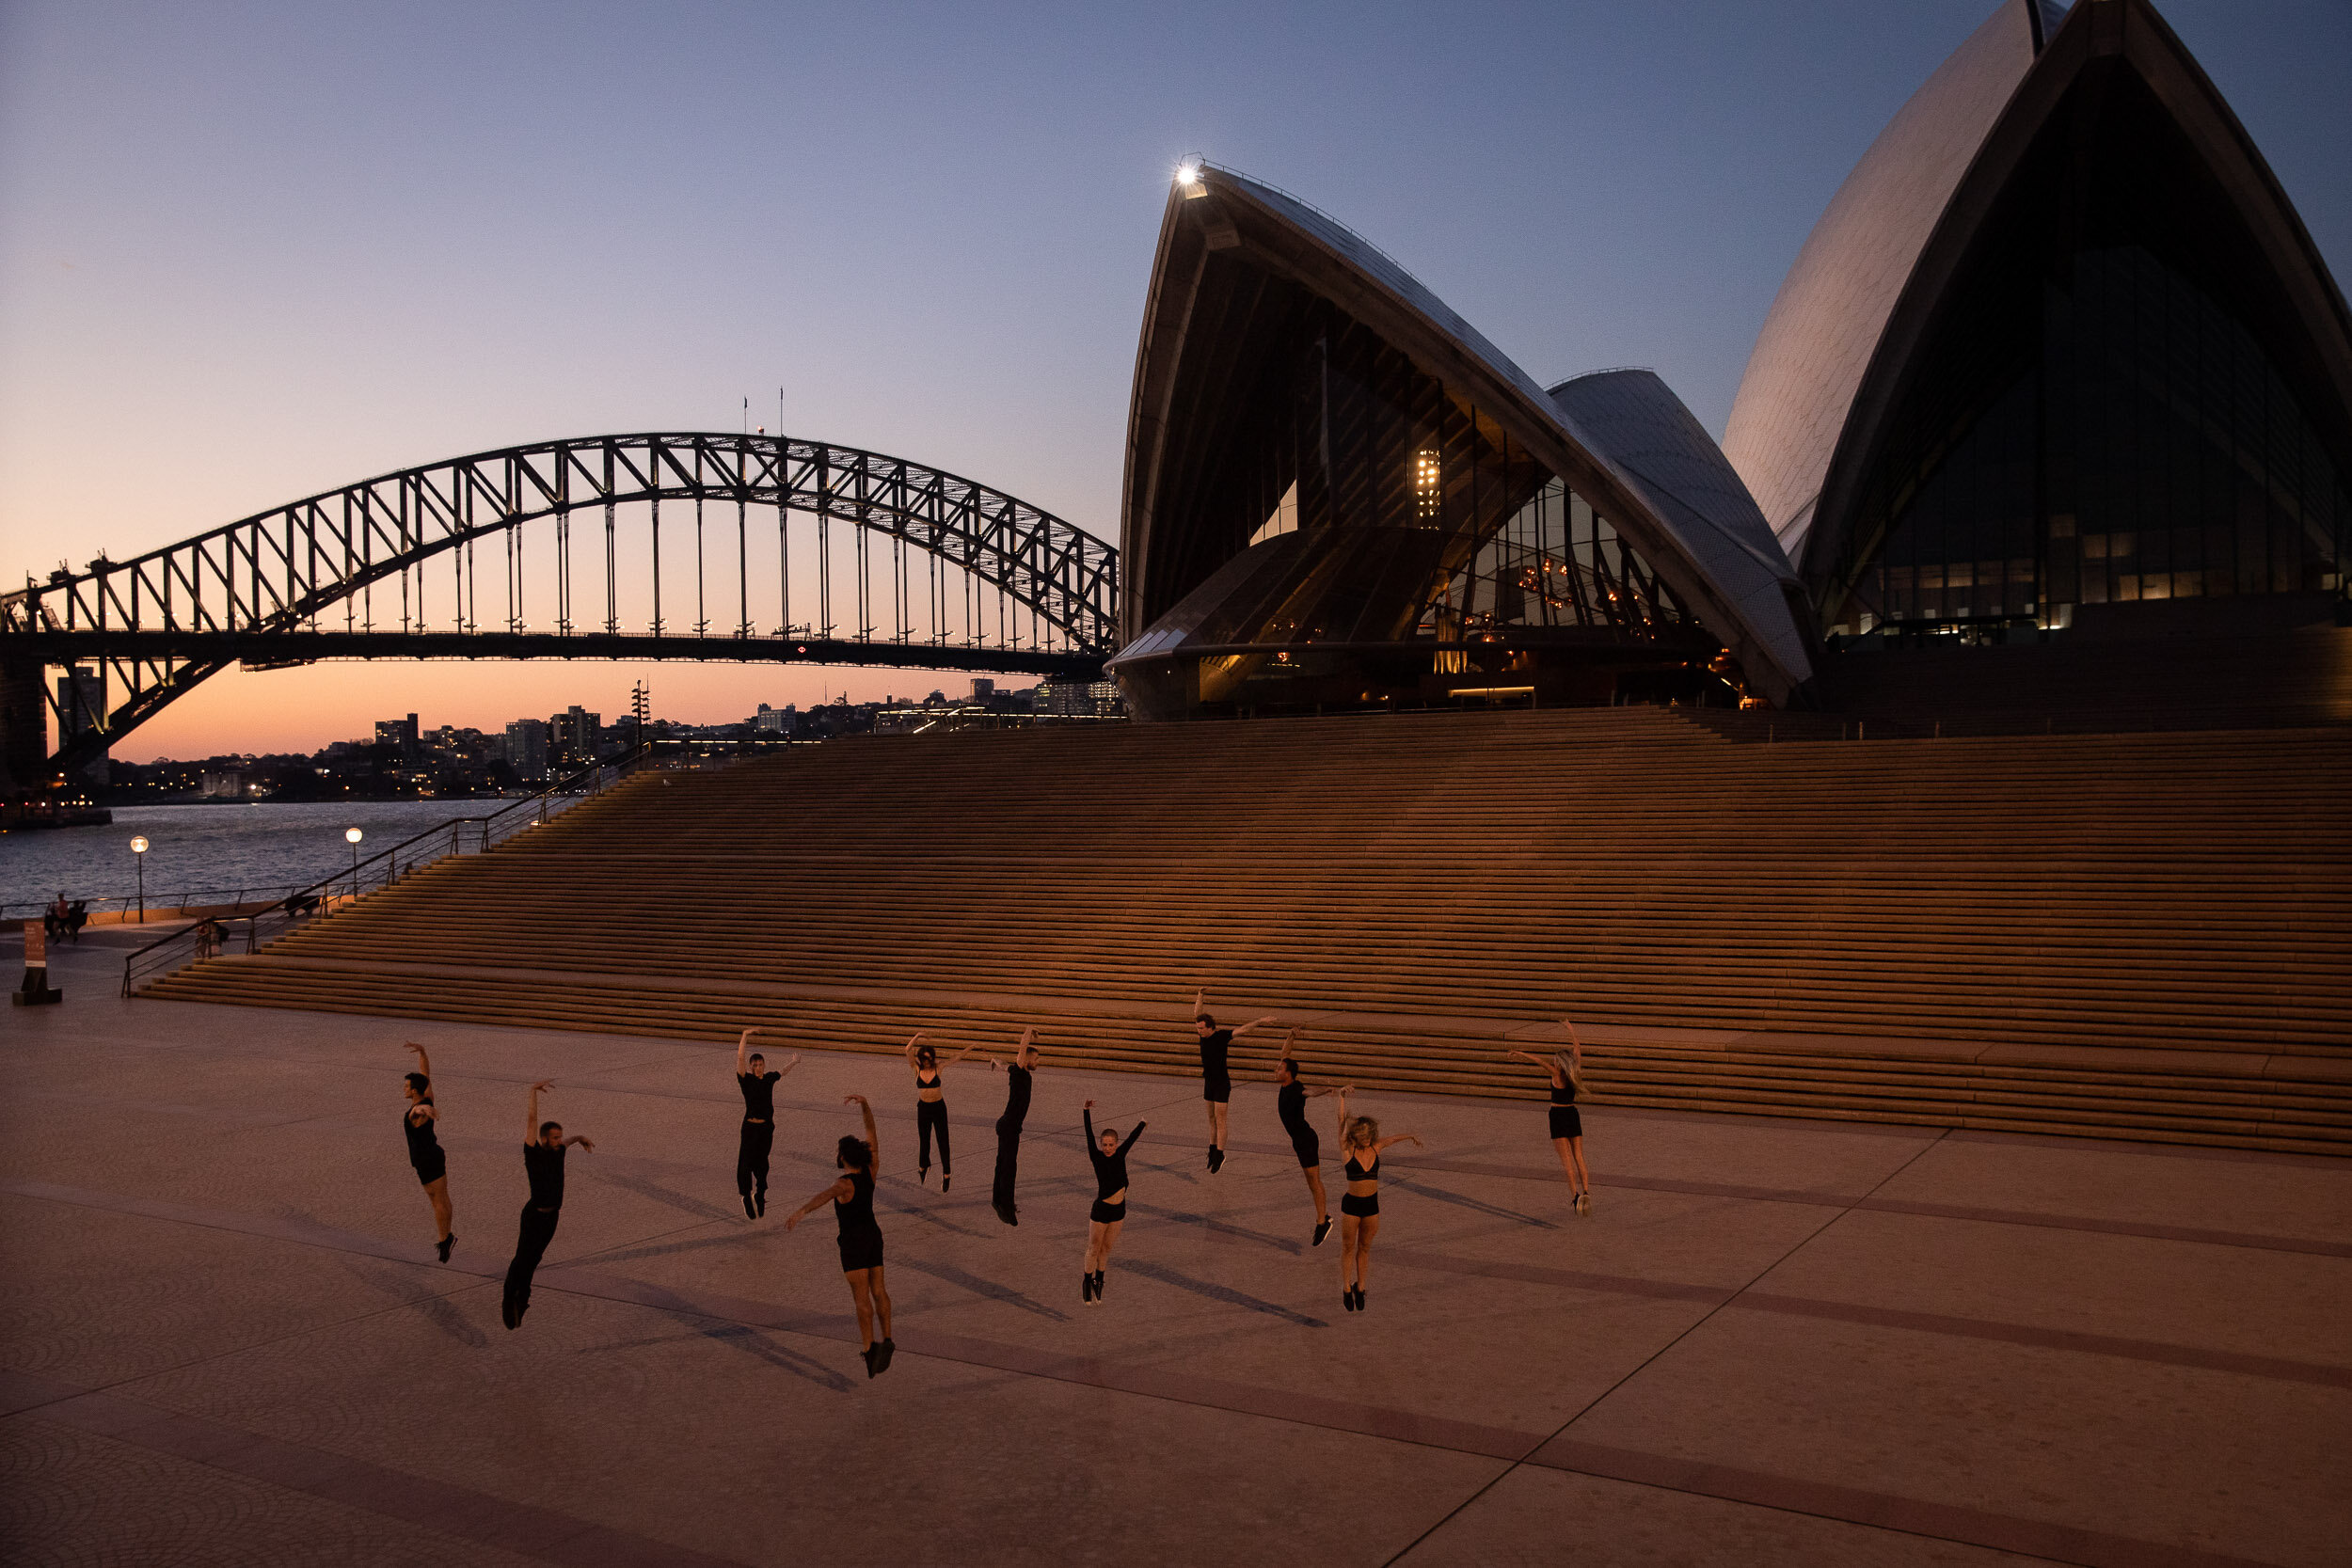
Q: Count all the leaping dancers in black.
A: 11